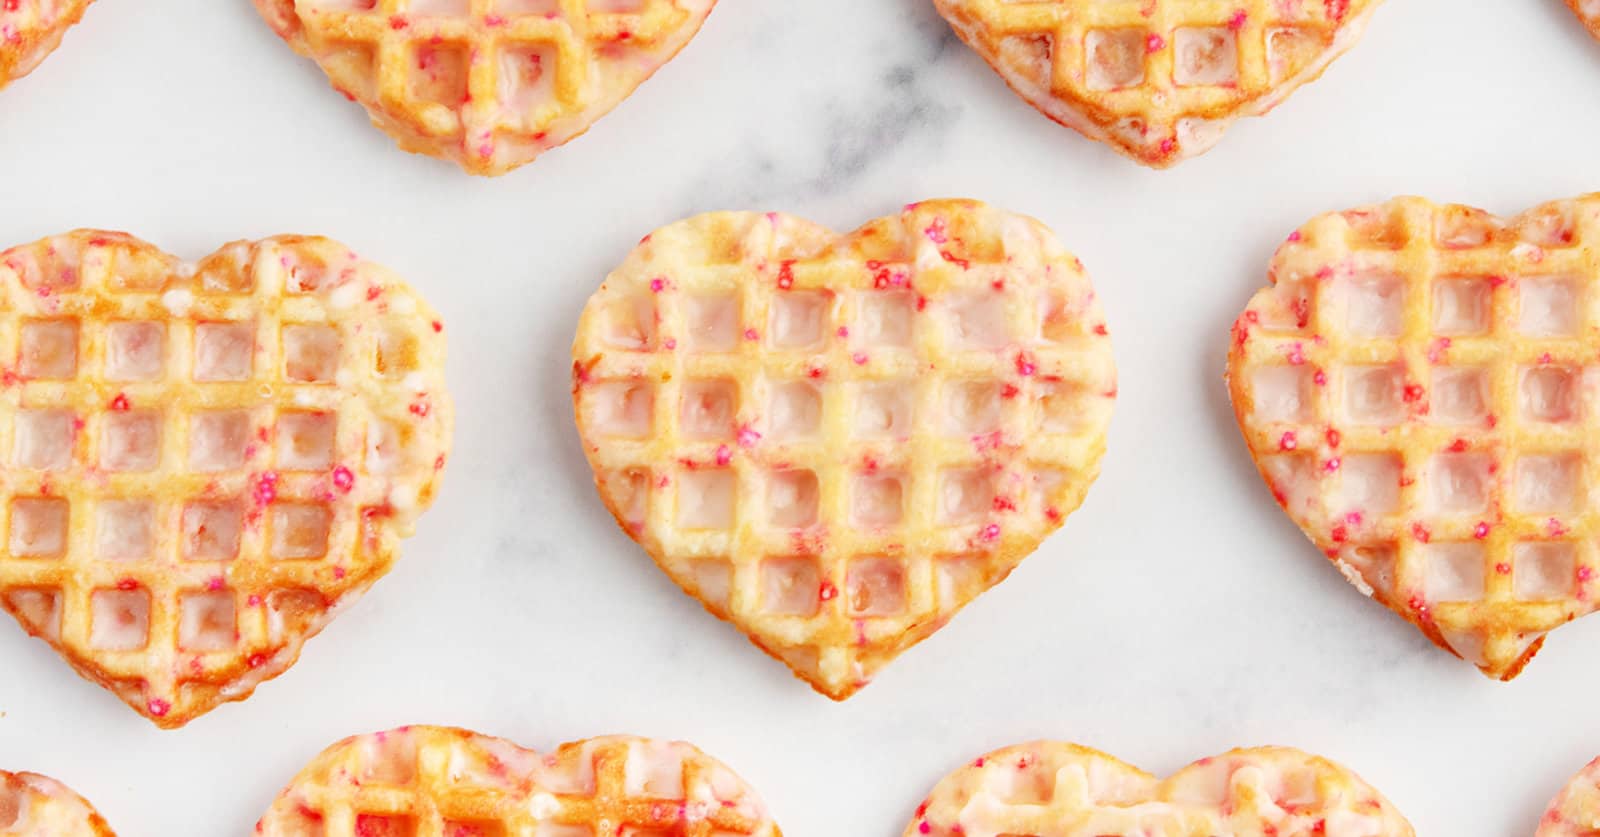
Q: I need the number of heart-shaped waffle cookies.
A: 11